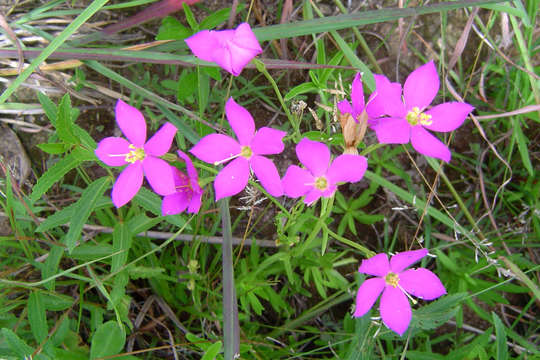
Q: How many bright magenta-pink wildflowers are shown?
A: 8